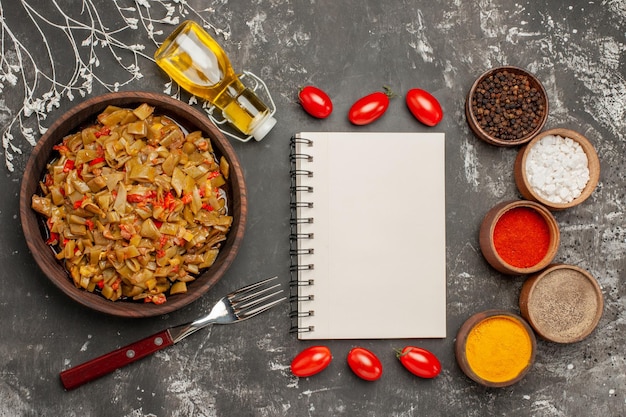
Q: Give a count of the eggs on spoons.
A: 0